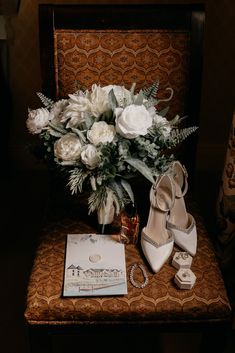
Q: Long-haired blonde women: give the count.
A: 0